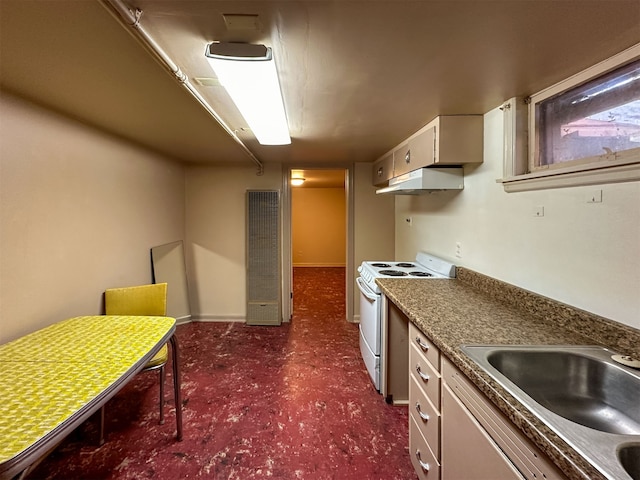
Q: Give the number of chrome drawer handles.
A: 4